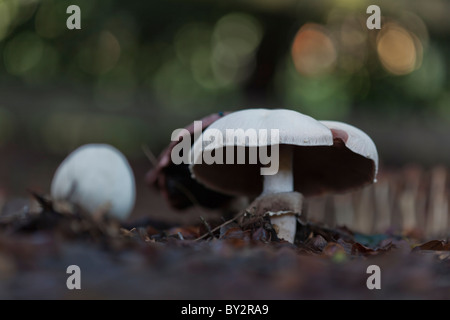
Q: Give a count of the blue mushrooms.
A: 0